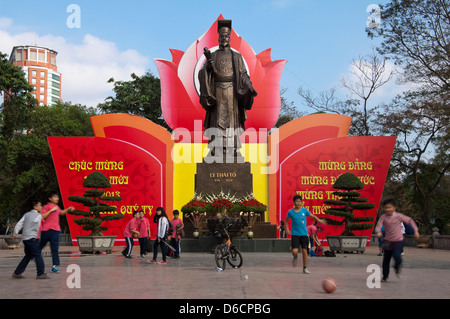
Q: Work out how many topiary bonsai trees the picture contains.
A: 2